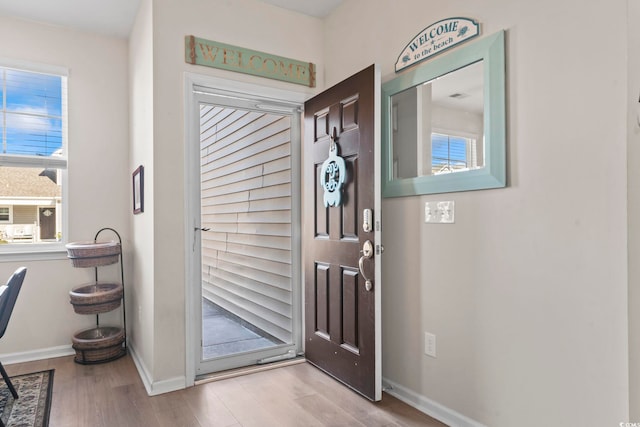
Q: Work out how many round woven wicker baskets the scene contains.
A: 3